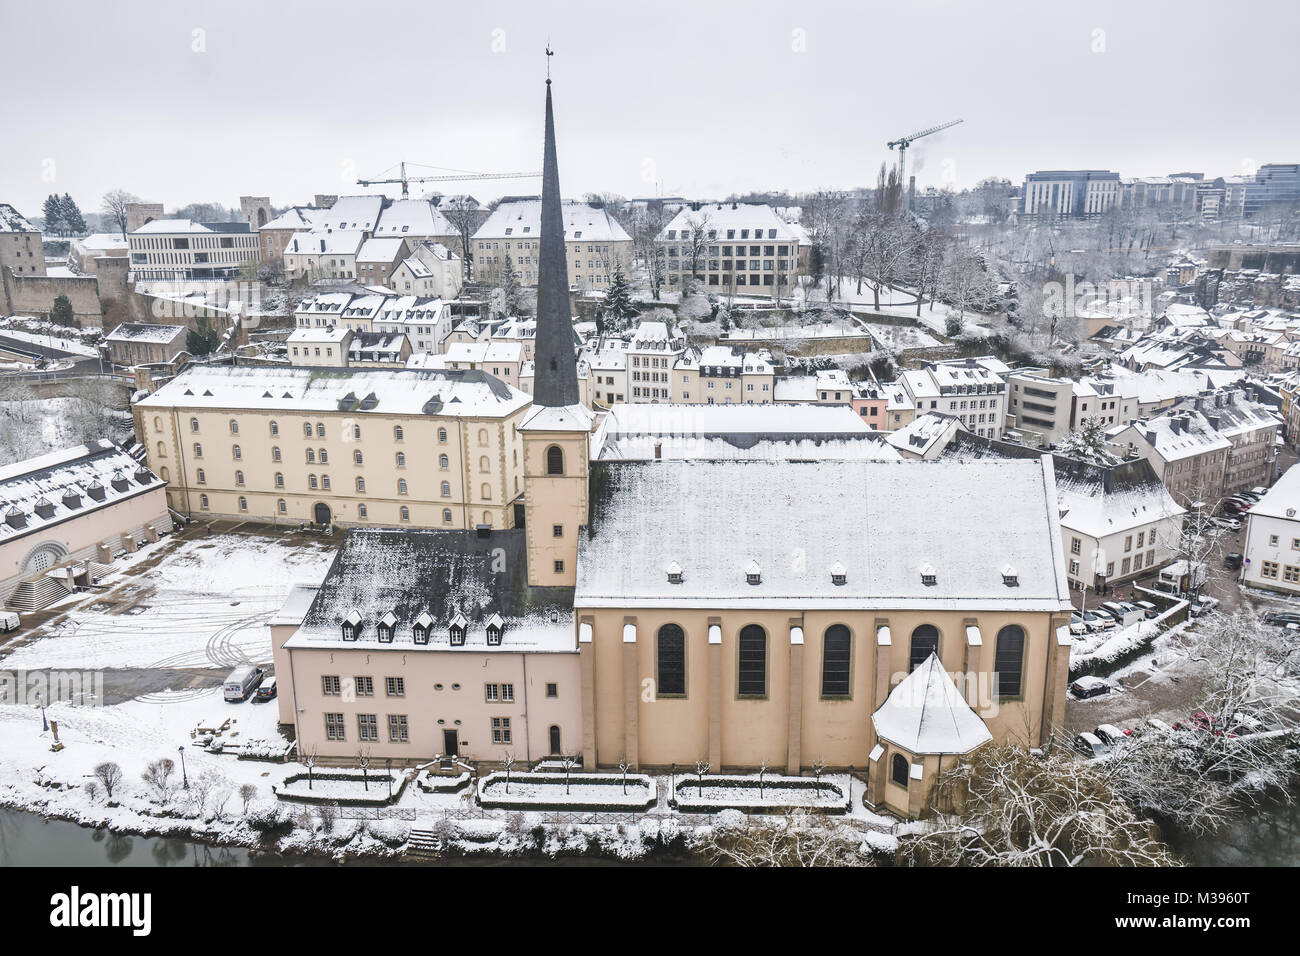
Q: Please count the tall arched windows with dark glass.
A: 5